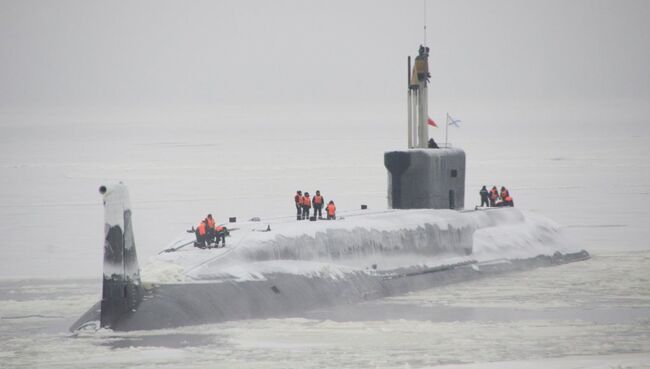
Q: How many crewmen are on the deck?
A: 11